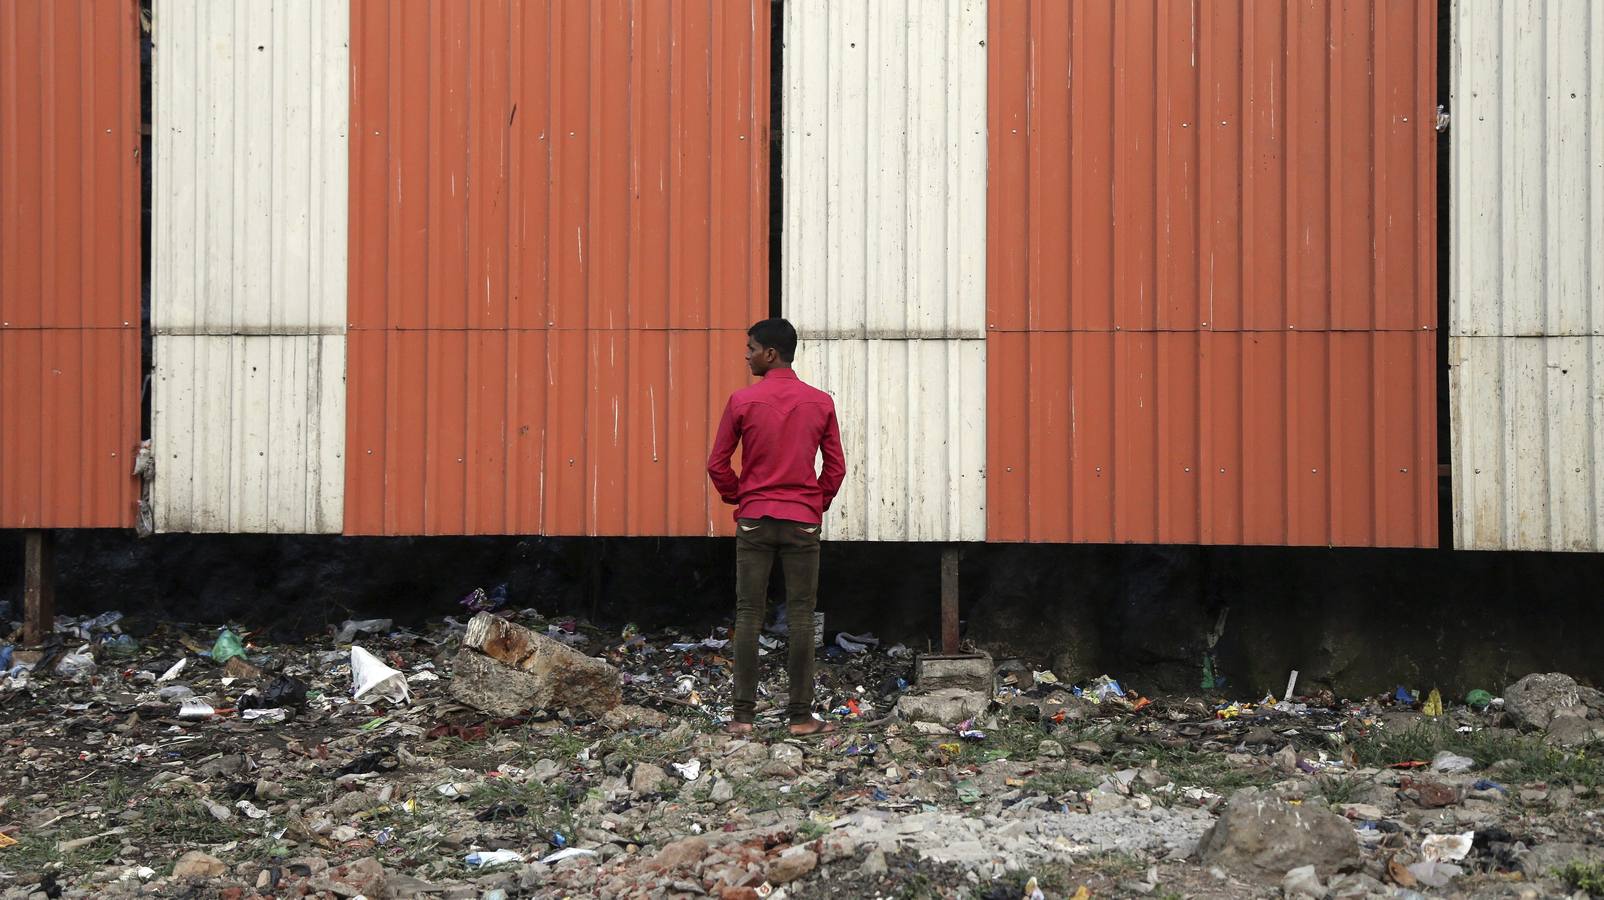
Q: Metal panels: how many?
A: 12